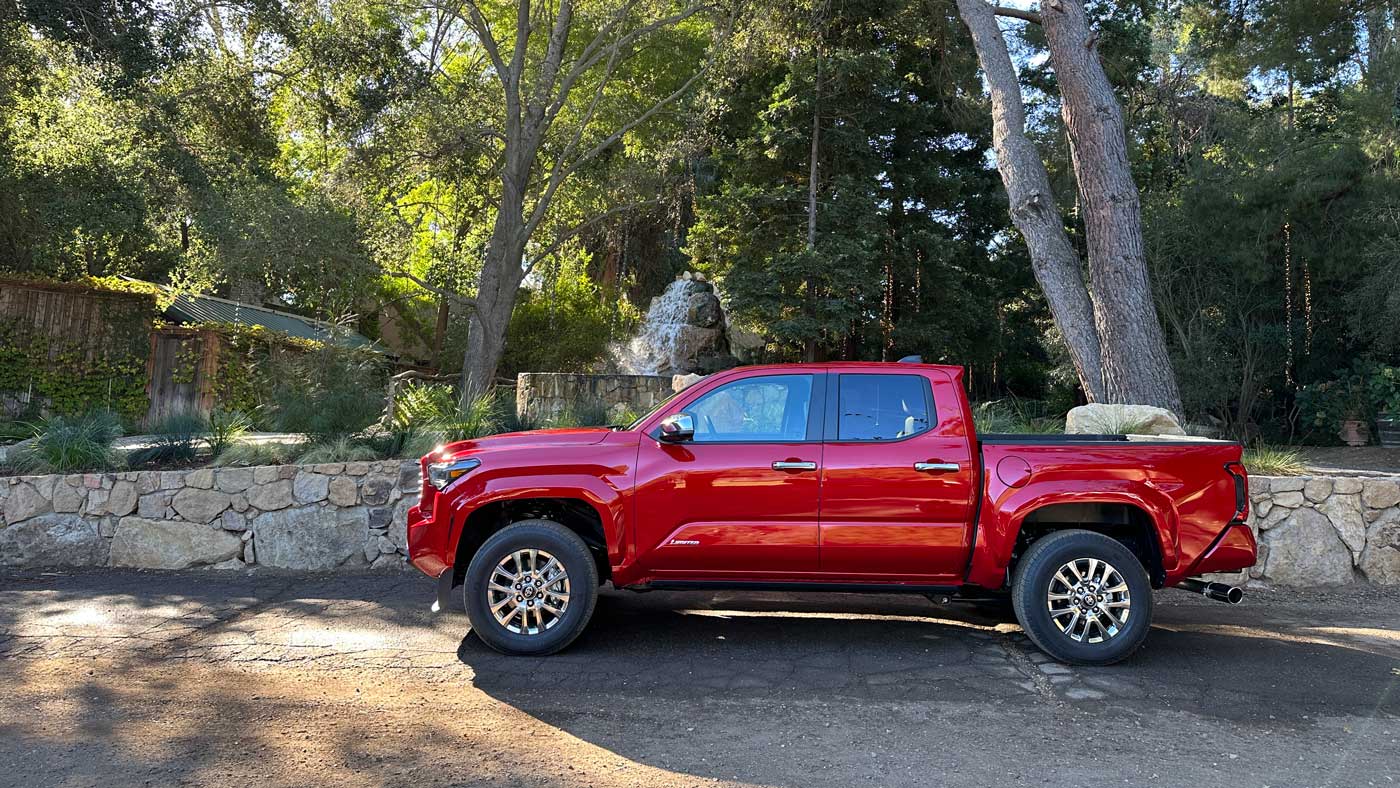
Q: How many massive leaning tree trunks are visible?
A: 2